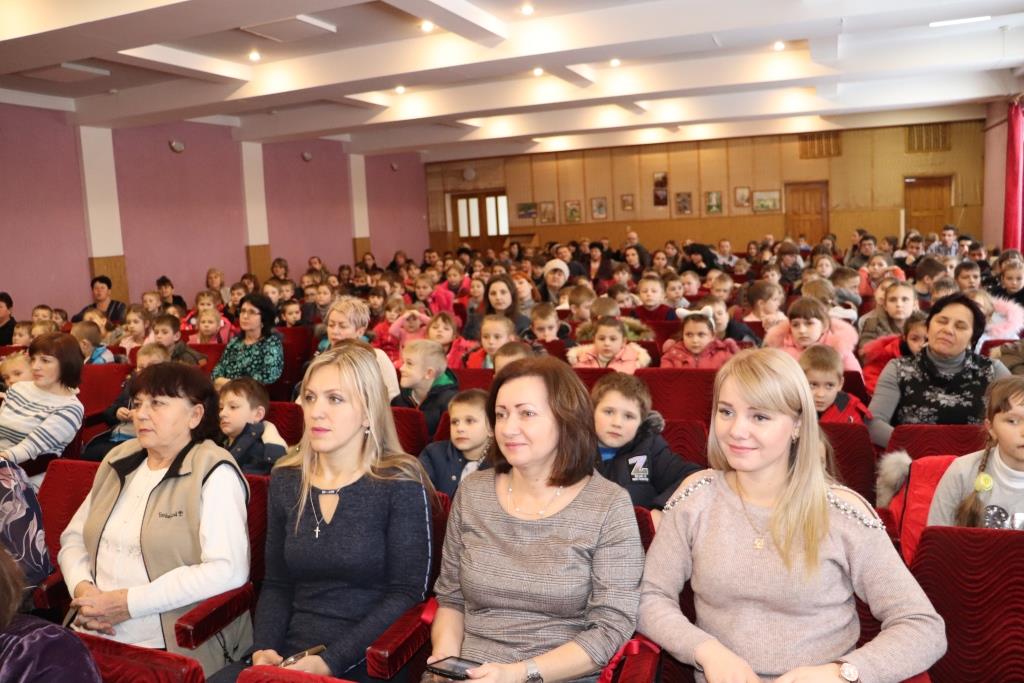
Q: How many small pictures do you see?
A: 11